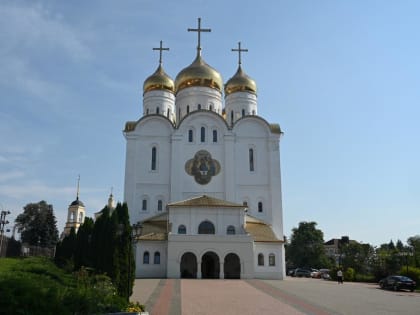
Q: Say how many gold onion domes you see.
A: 3